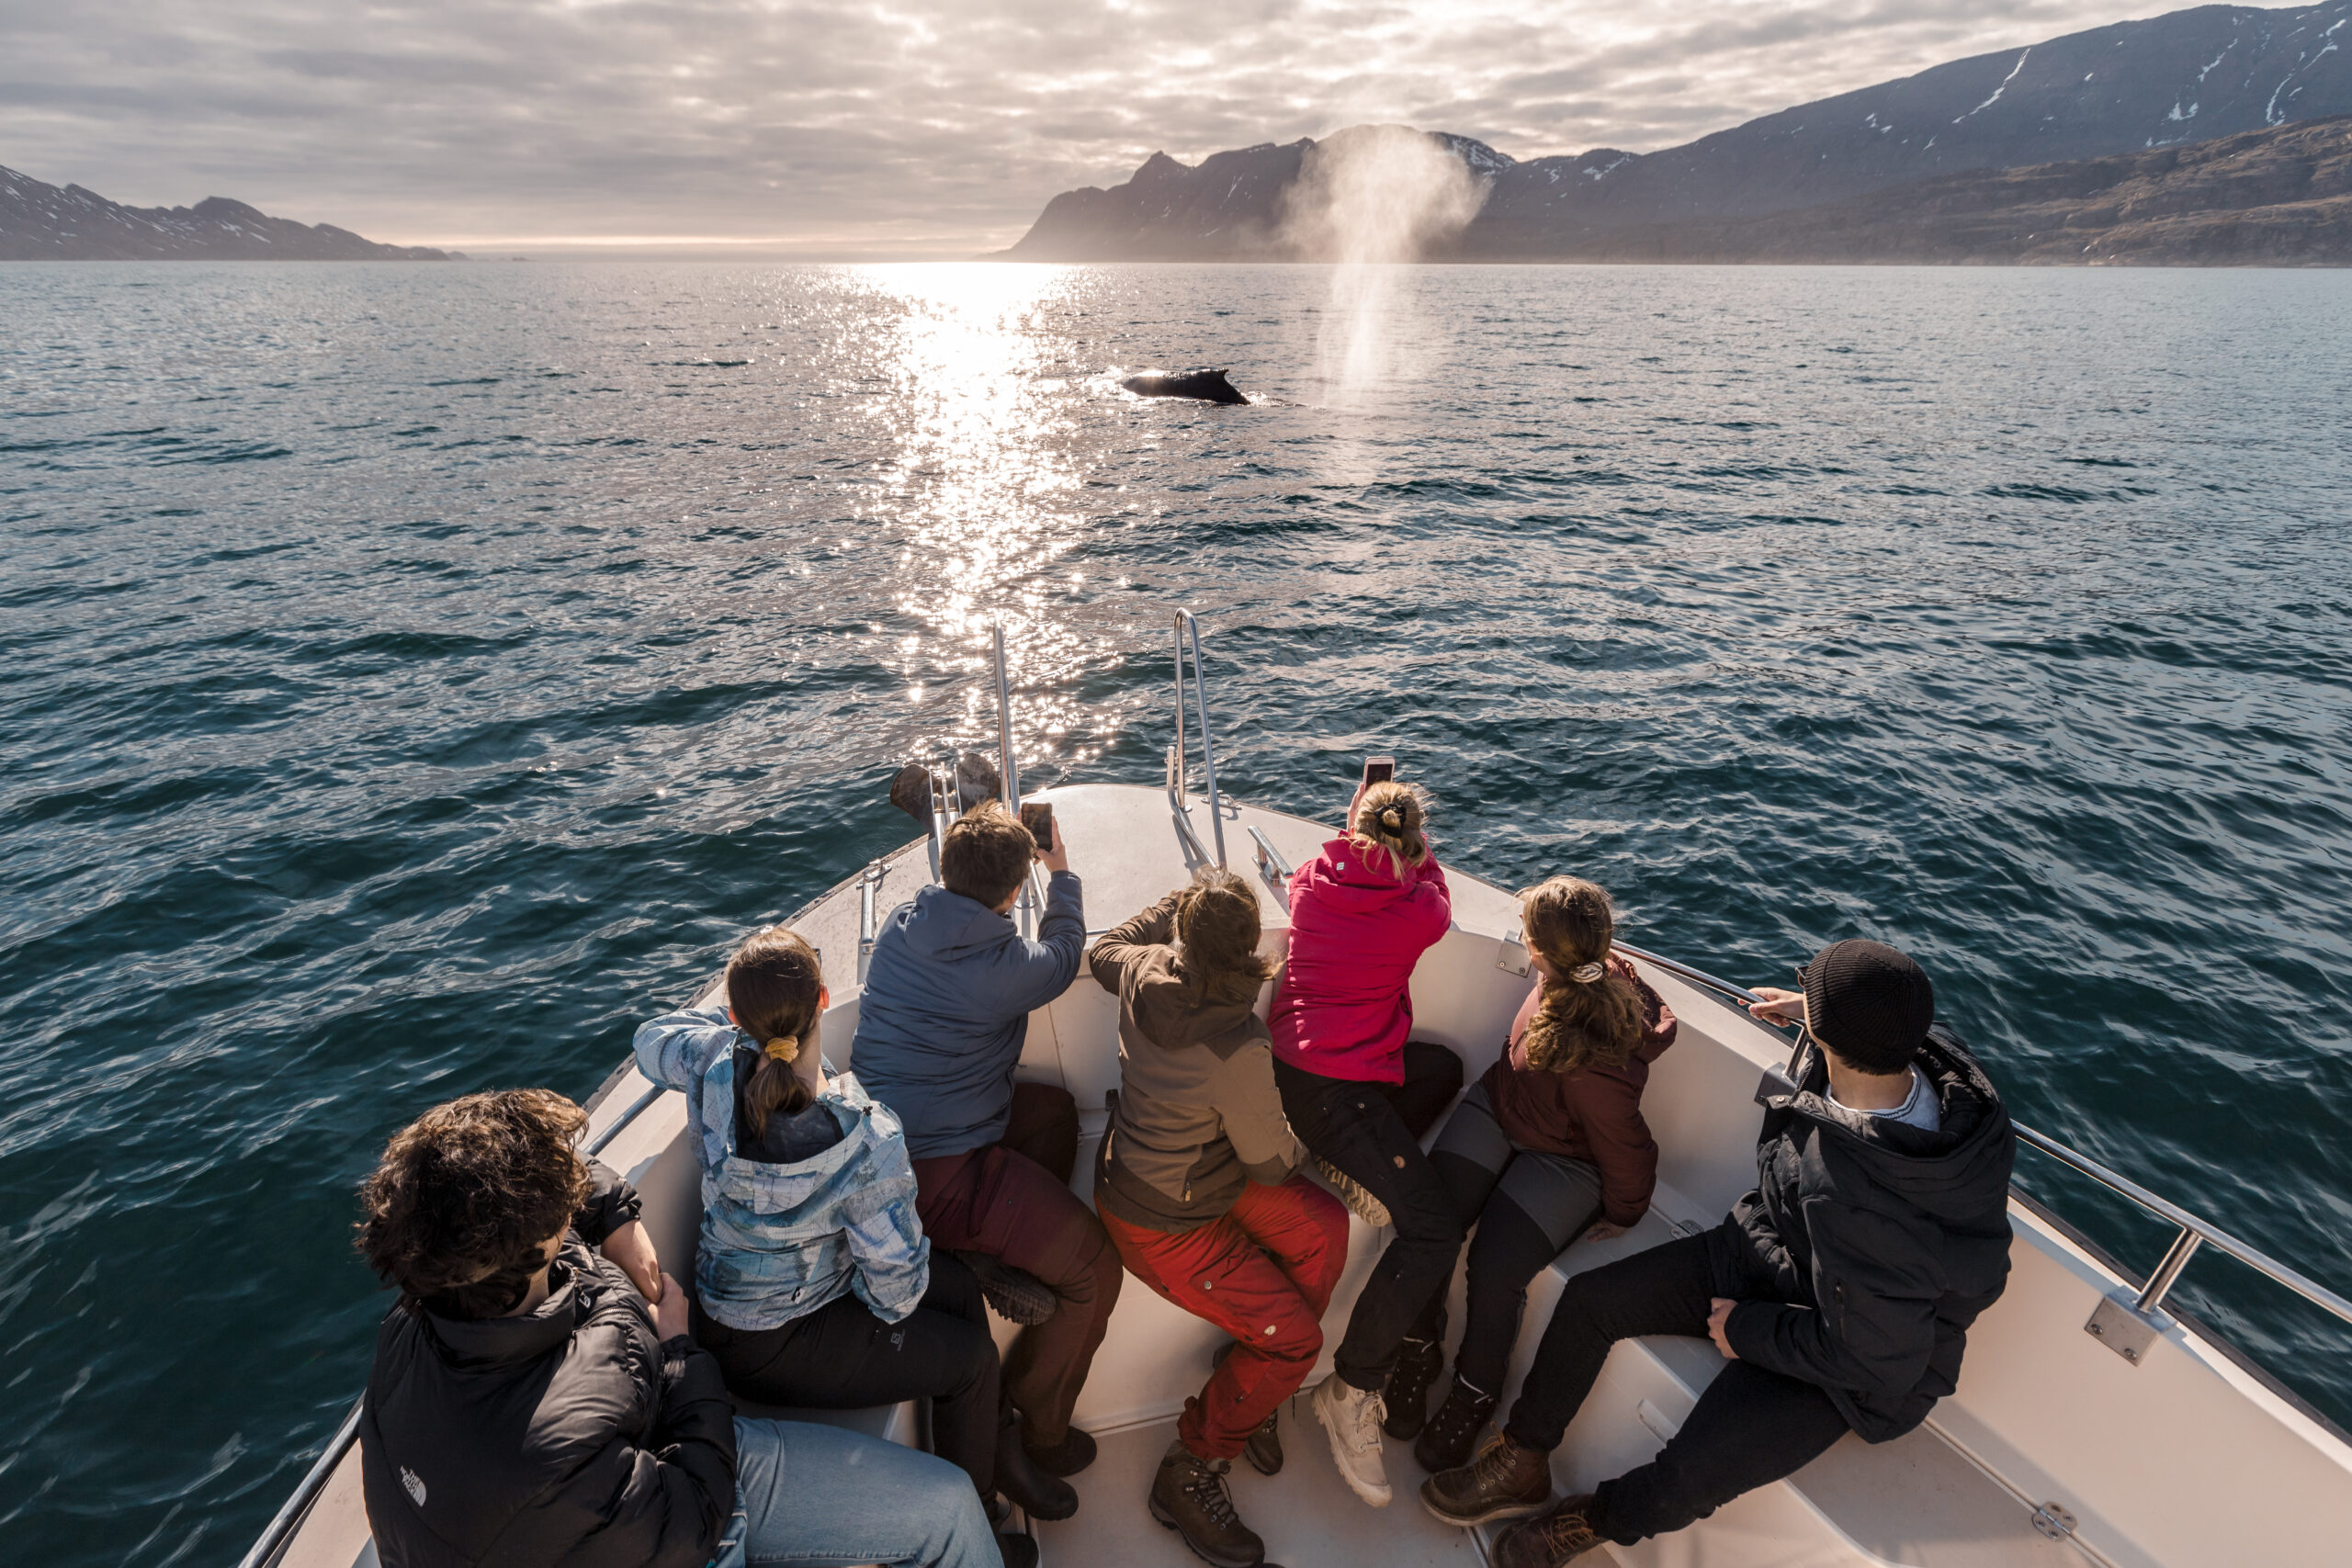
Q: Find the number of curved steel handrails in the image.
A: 2